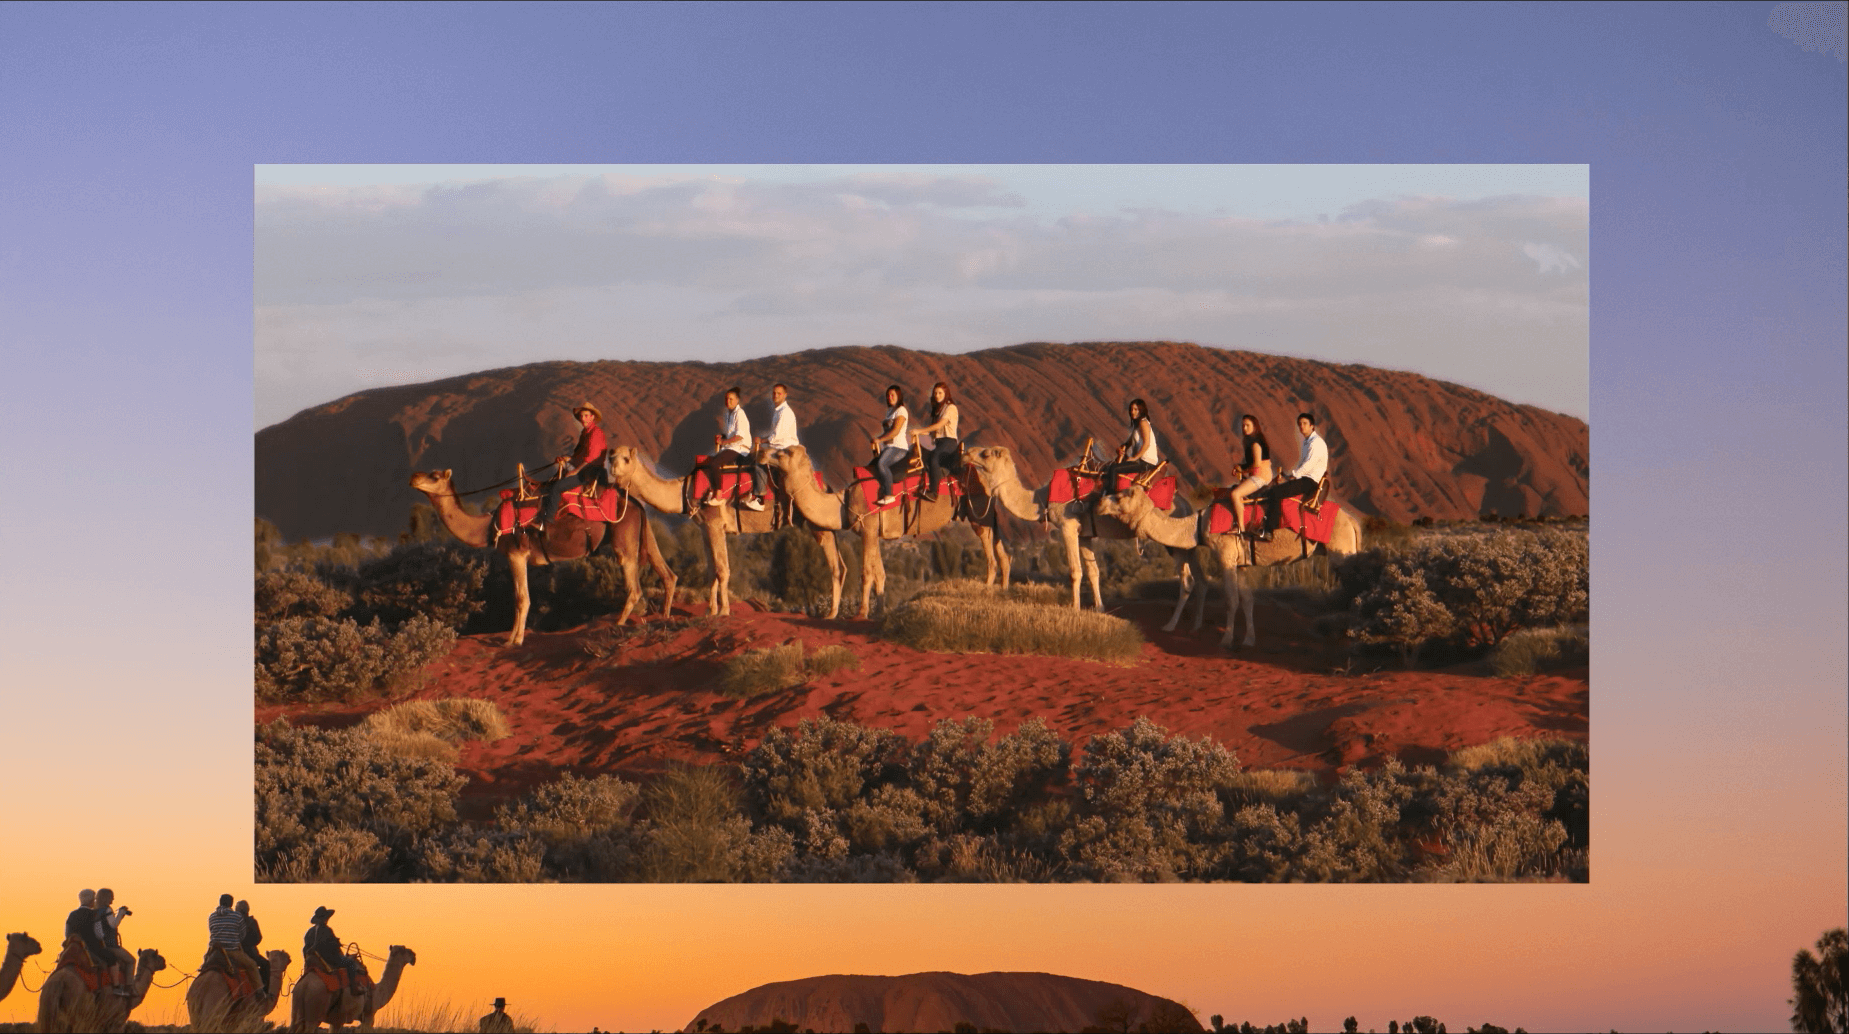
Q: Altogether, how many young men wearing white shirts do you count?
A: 2